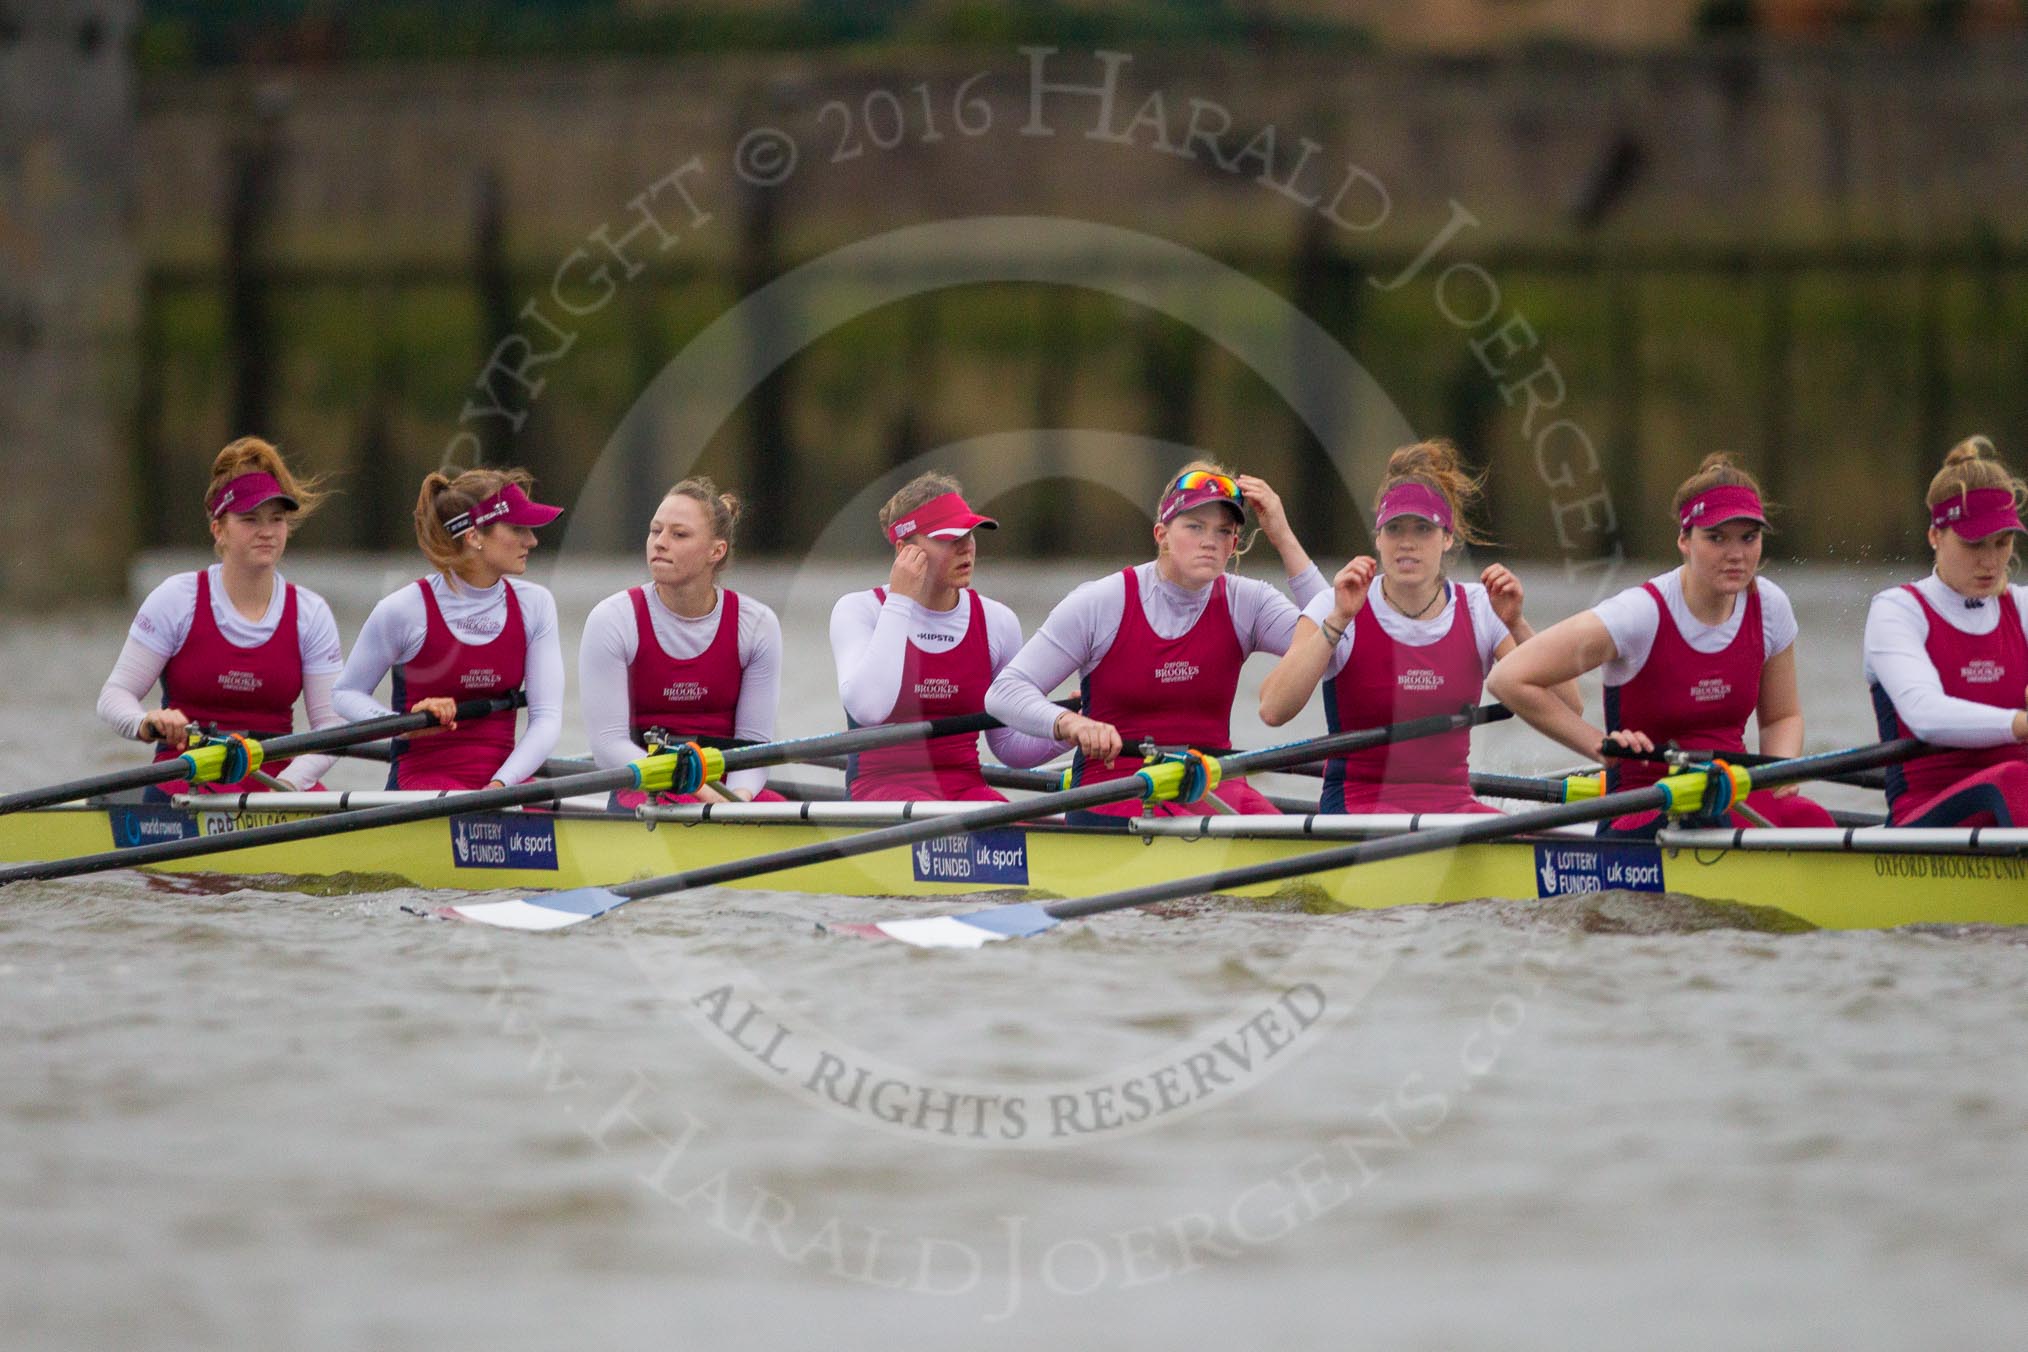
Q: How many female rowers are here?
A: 8